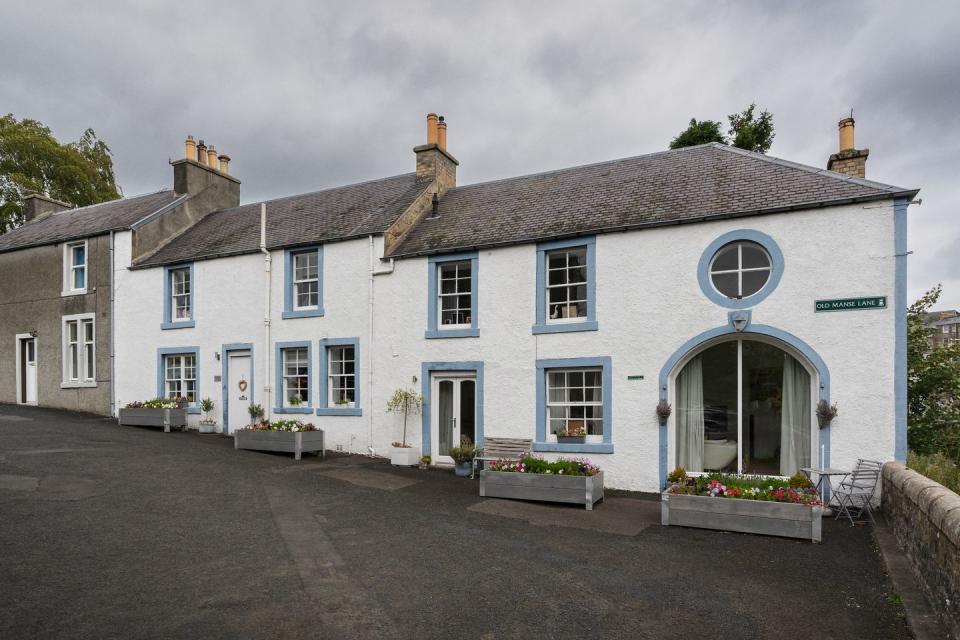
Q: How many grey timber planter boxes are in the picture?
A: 4